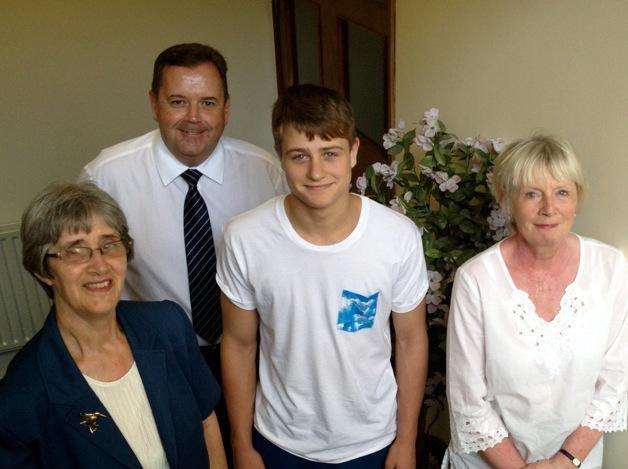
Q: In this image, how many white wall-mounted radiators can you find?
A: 1